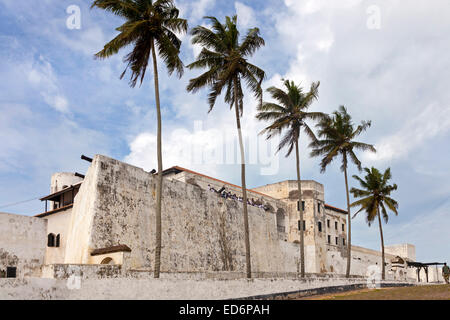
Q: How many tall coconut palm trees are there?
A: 5